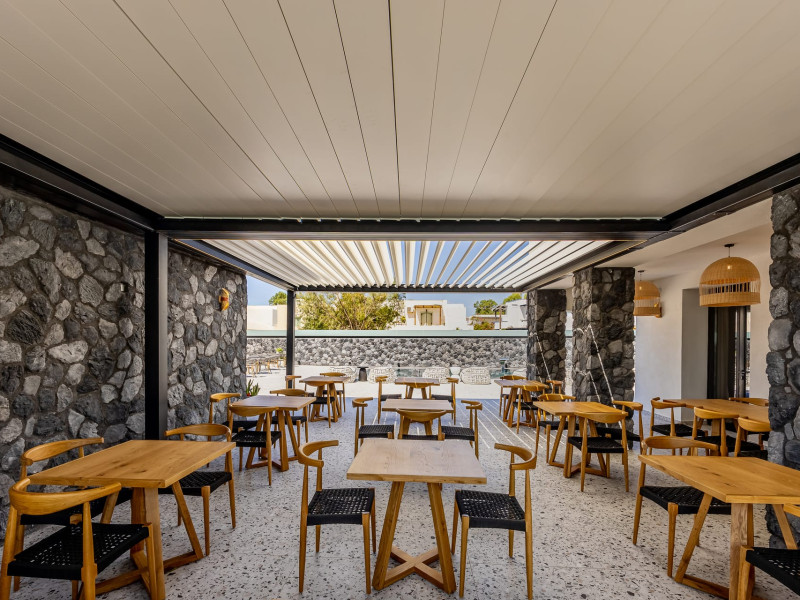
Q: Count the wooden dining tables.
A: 10